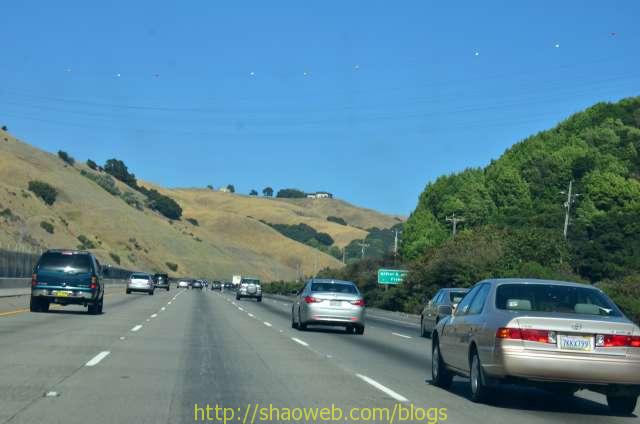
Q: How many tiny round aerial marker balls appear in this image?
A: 9